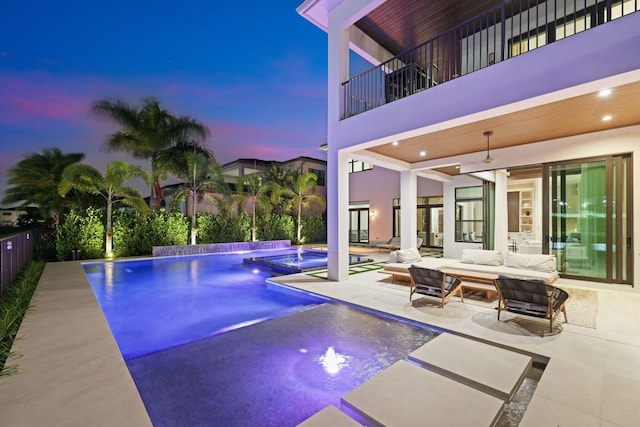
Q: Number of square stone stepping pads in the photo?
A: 3